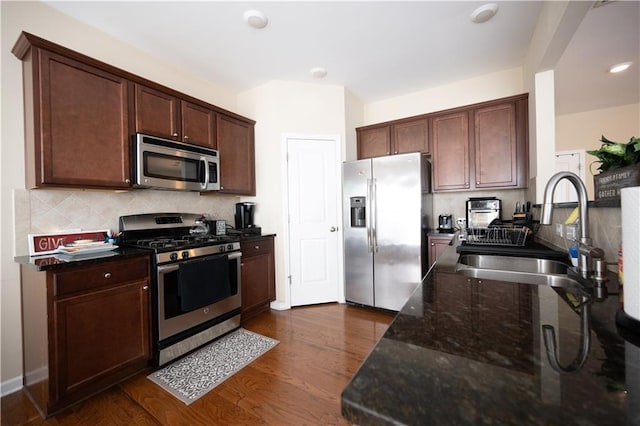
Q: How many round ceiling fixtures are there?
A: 4